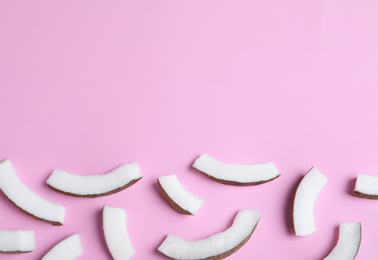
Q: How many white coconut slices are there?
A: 11